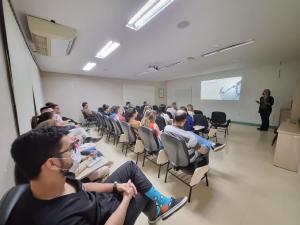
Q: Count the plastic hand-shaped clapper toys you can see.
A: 0